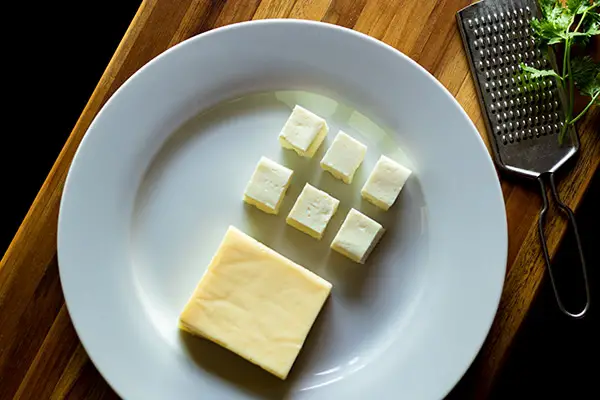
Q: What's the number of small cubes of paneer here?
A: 6